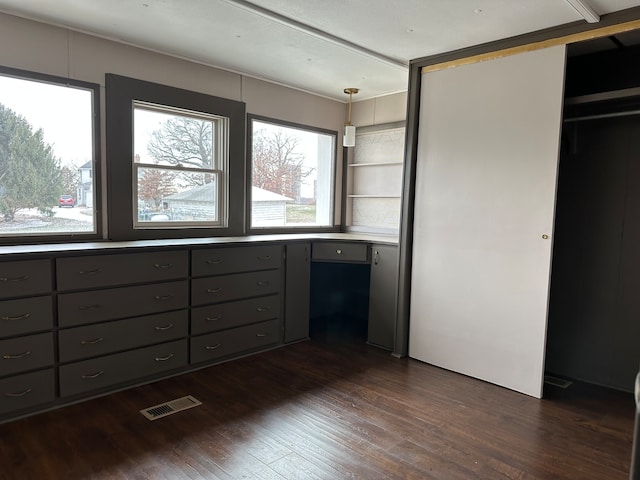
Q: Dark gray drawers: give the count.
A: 13